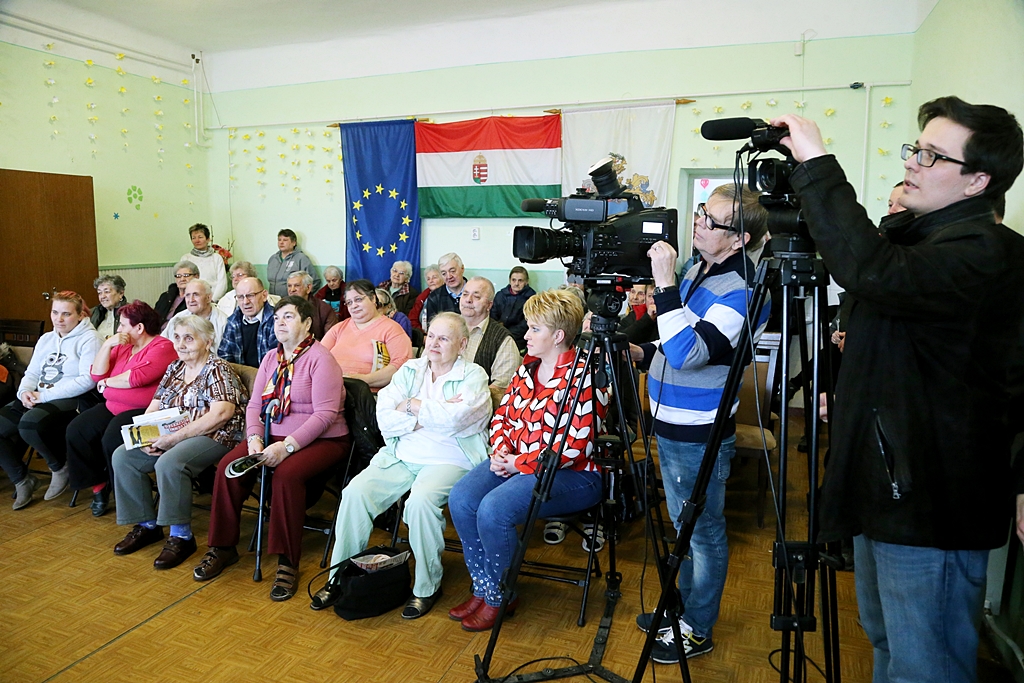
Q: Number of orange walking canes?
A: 0